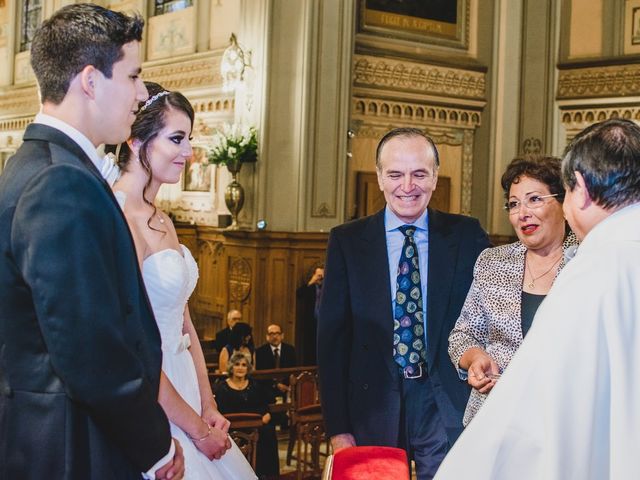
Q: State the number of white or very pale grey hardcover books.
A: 0